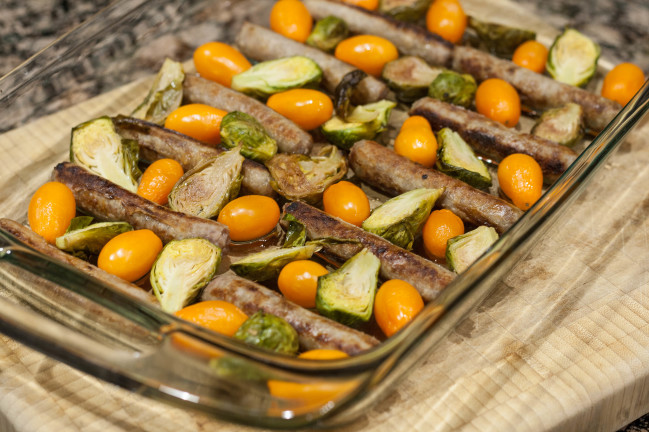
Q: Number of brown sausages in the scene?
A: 11